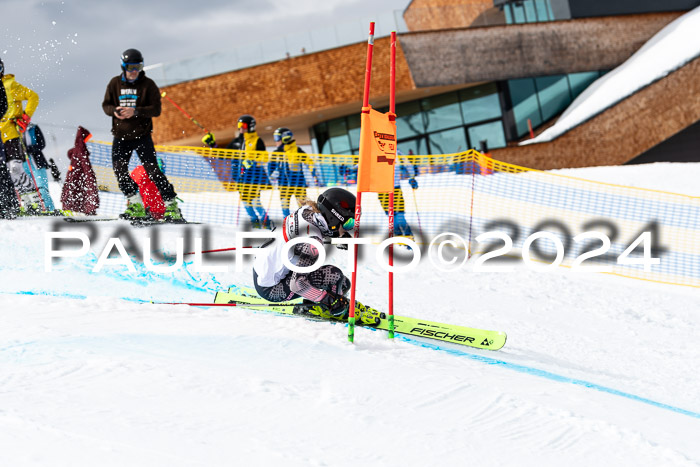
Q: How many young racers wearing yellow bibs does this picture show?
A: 2